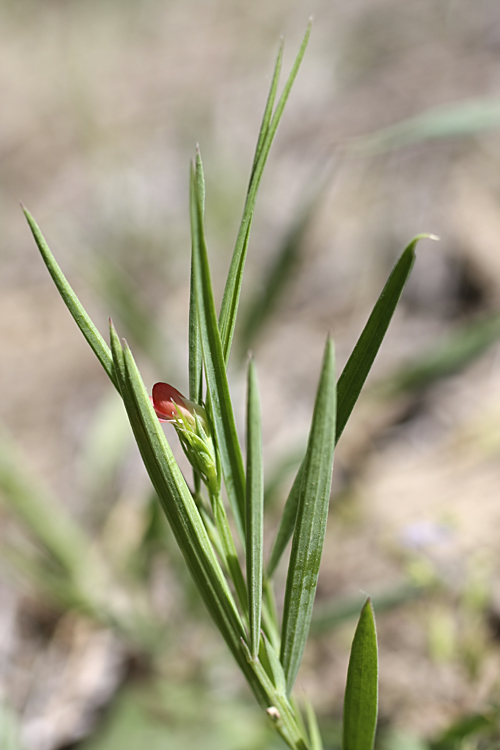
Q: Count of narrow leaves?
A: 11